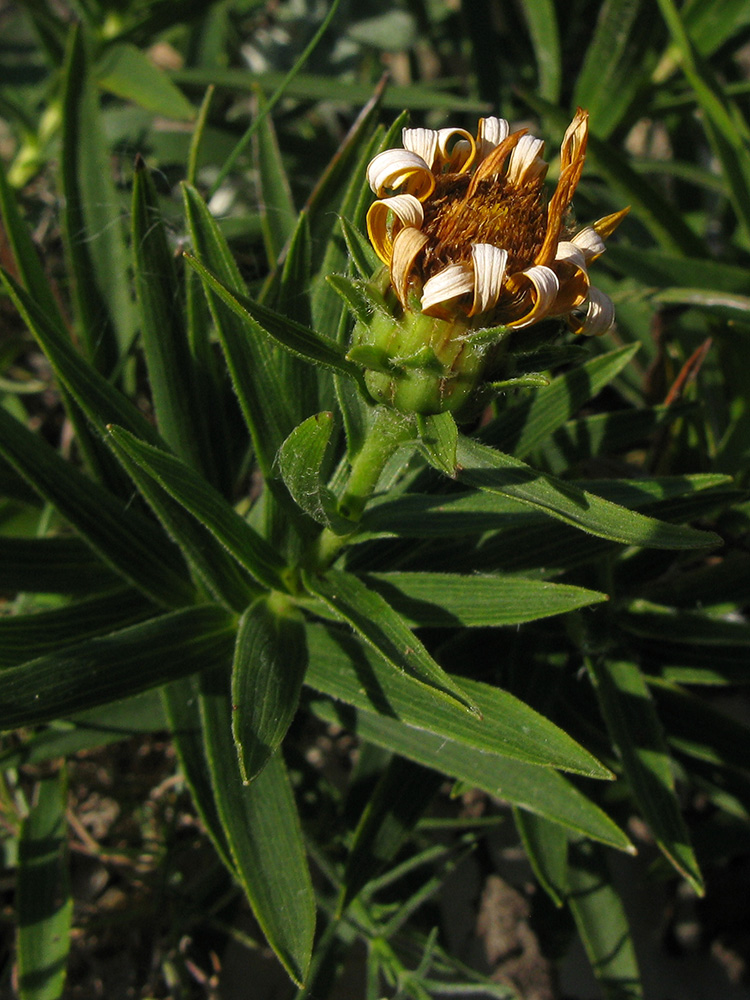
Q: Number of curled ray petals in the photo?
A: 13